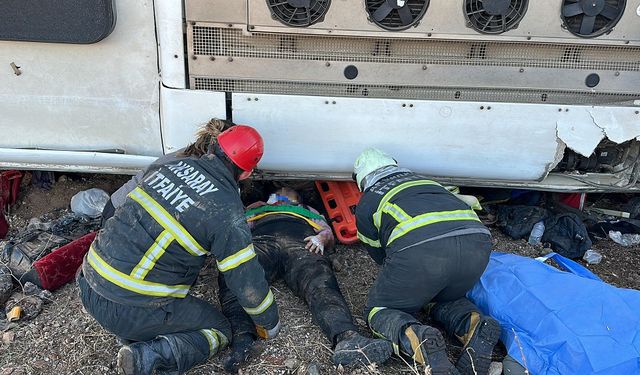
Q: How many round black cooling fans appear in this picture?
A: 4